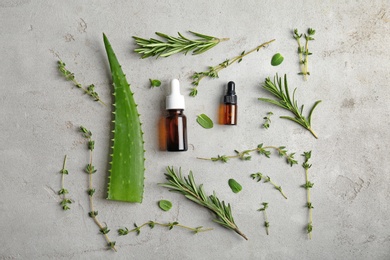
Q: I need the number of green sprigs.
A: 14